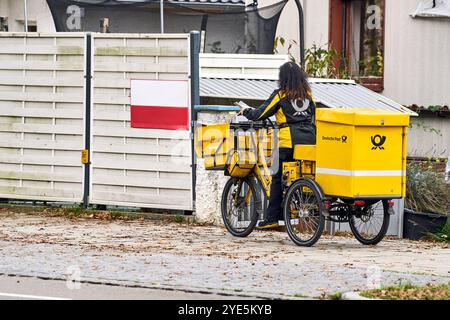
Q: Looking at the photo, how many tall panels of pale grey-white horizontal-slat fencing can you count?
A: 2